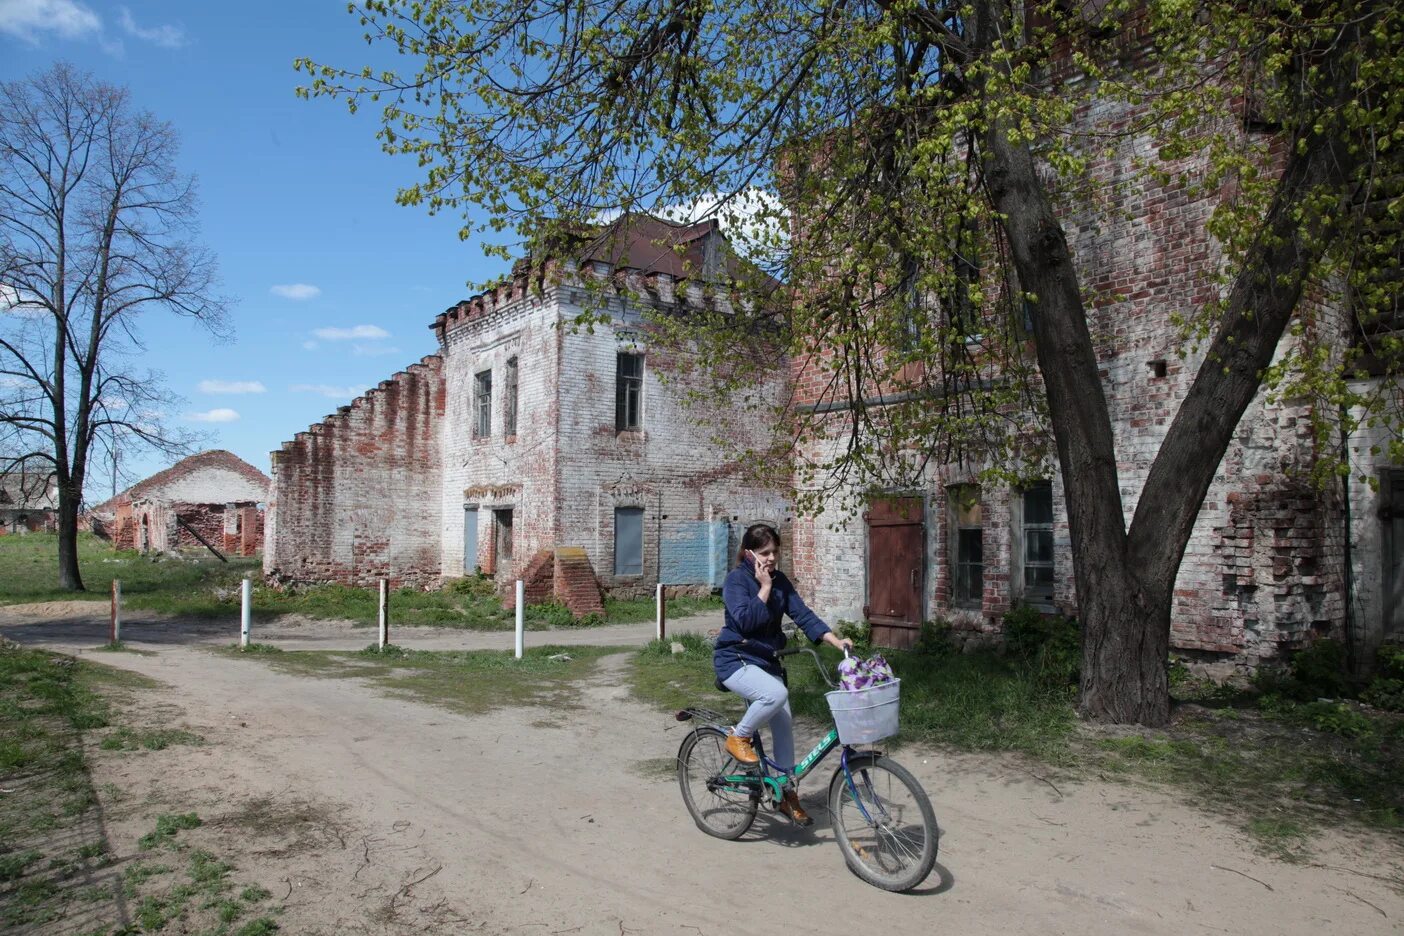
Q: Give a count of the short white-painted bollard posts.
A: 5